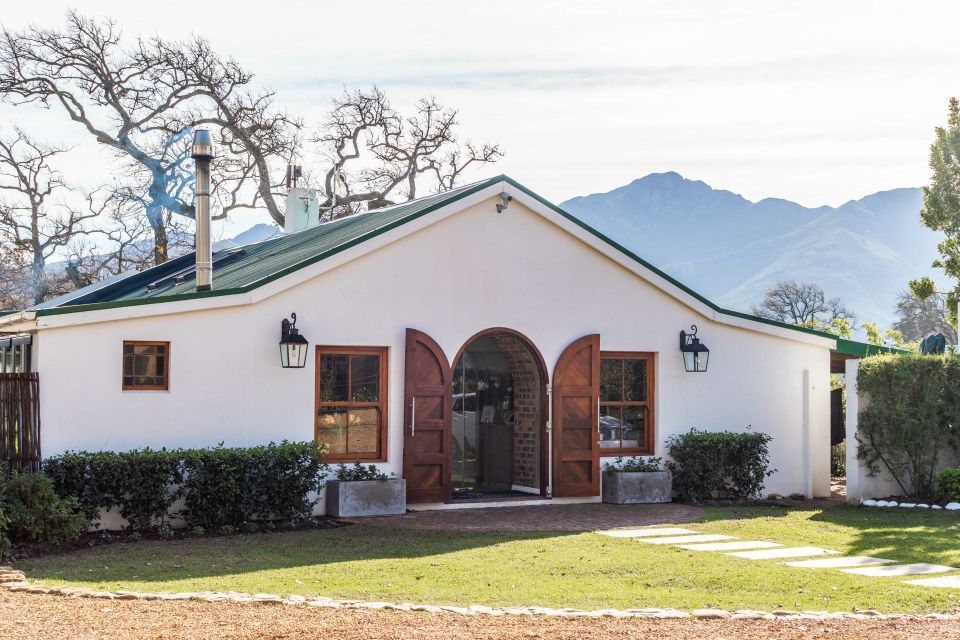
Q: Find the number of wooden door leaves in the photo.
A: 2